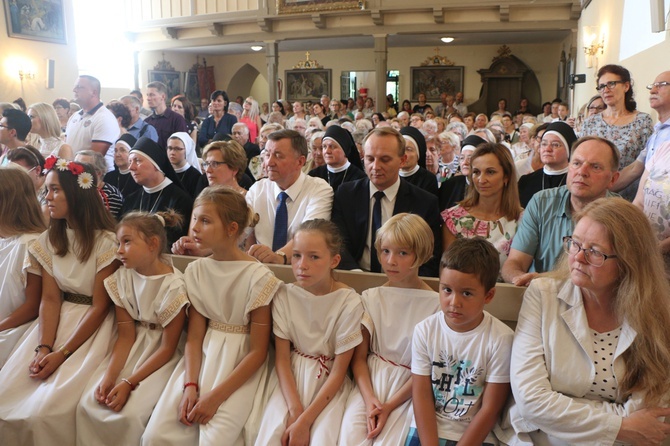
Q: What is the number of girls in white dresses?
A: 6